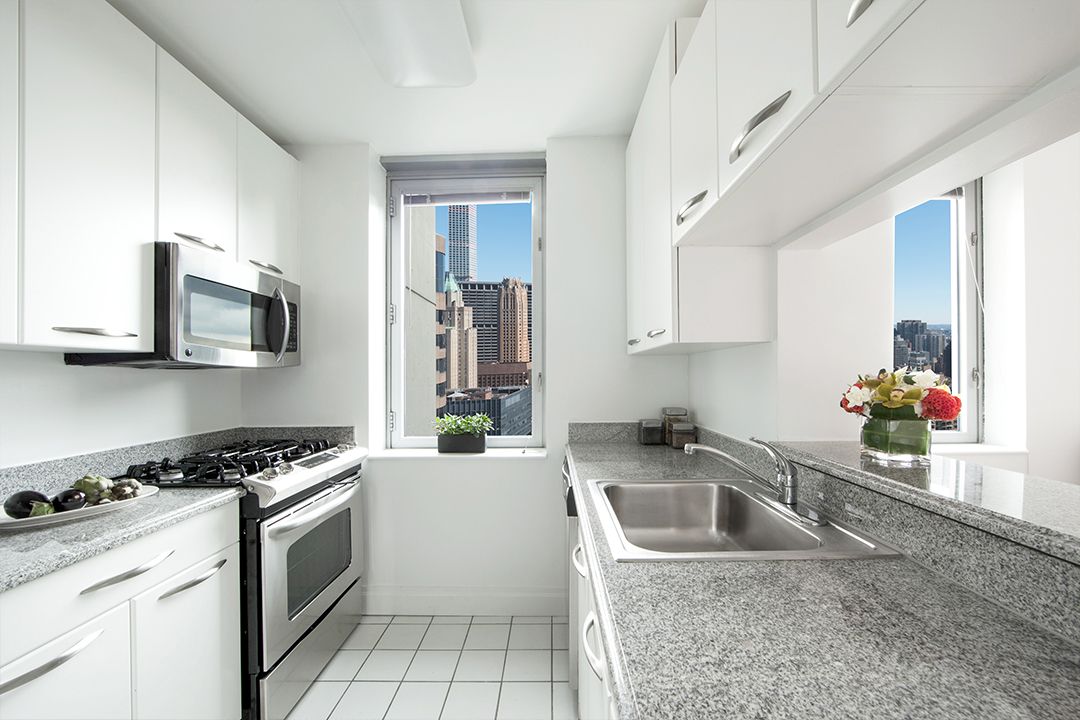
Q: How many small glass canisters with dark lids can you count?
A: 3